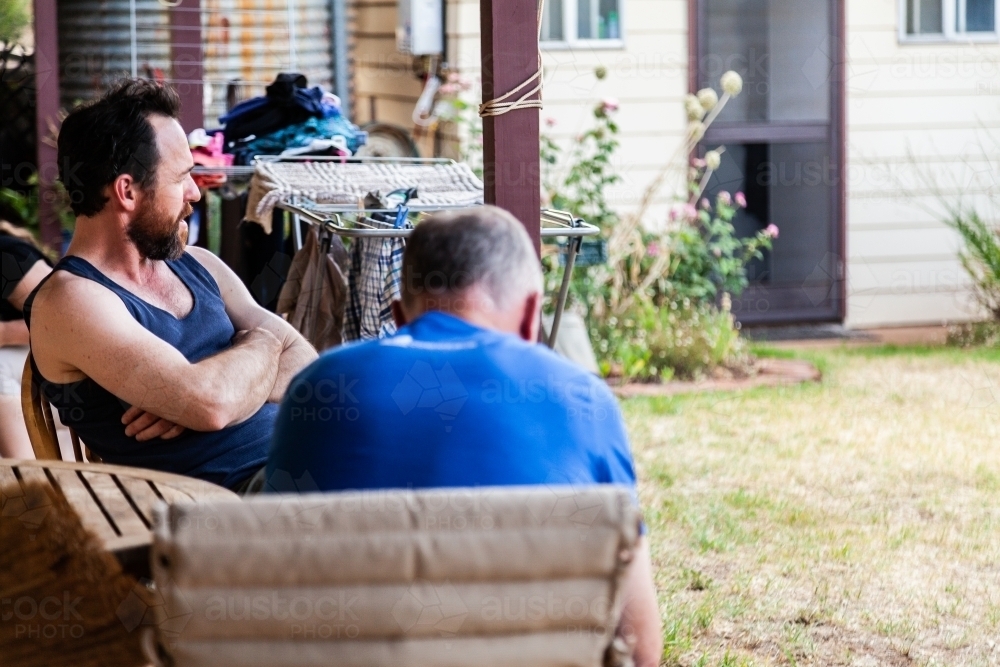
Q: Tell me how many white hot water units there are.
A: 1